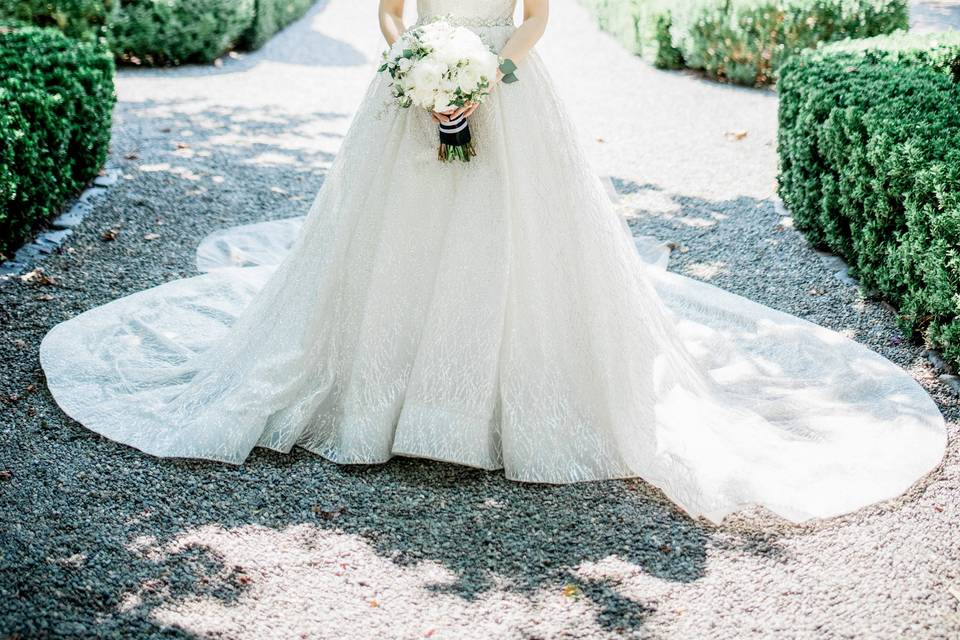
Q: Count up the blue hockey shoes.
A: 0